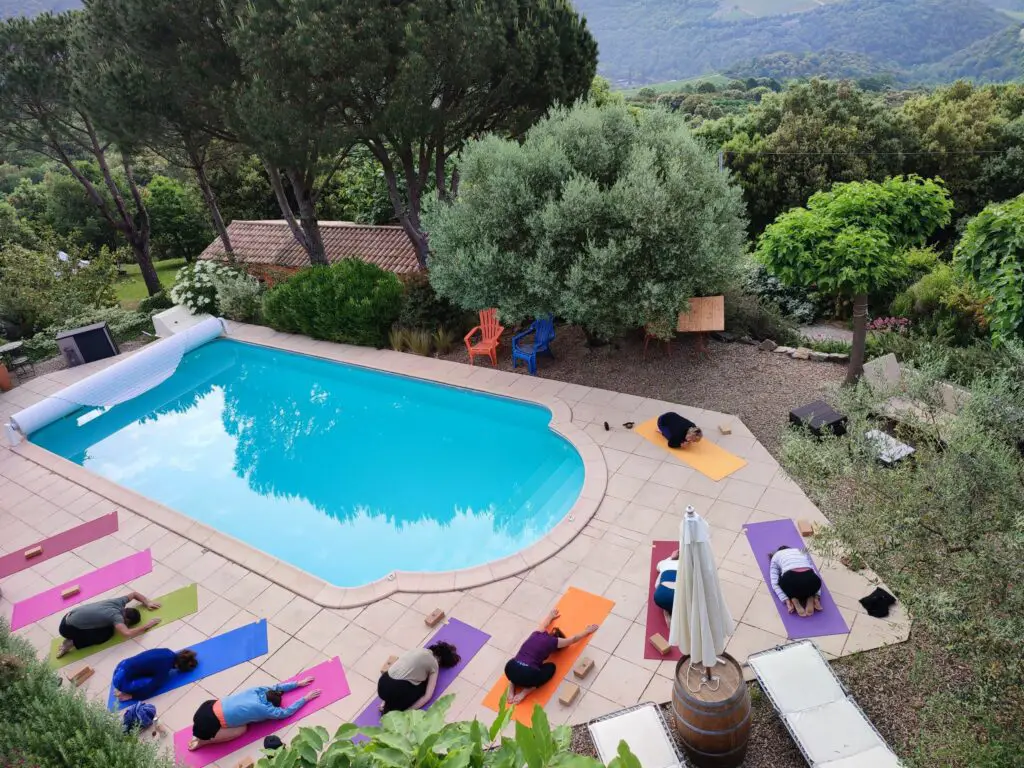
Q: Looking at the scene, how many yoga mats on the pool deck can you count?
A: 10